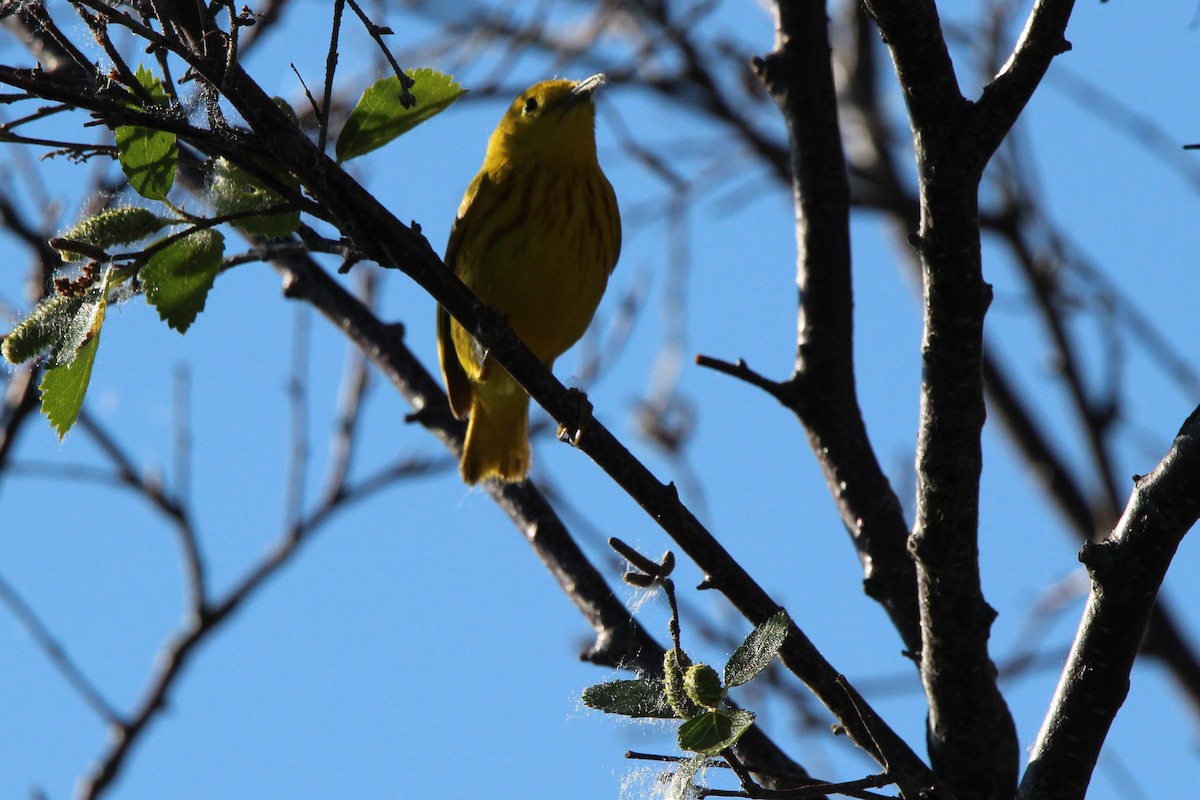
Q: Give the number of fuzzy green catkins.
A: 4